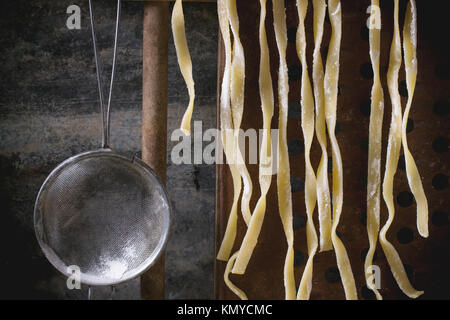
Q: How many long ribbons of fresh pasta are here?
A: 11